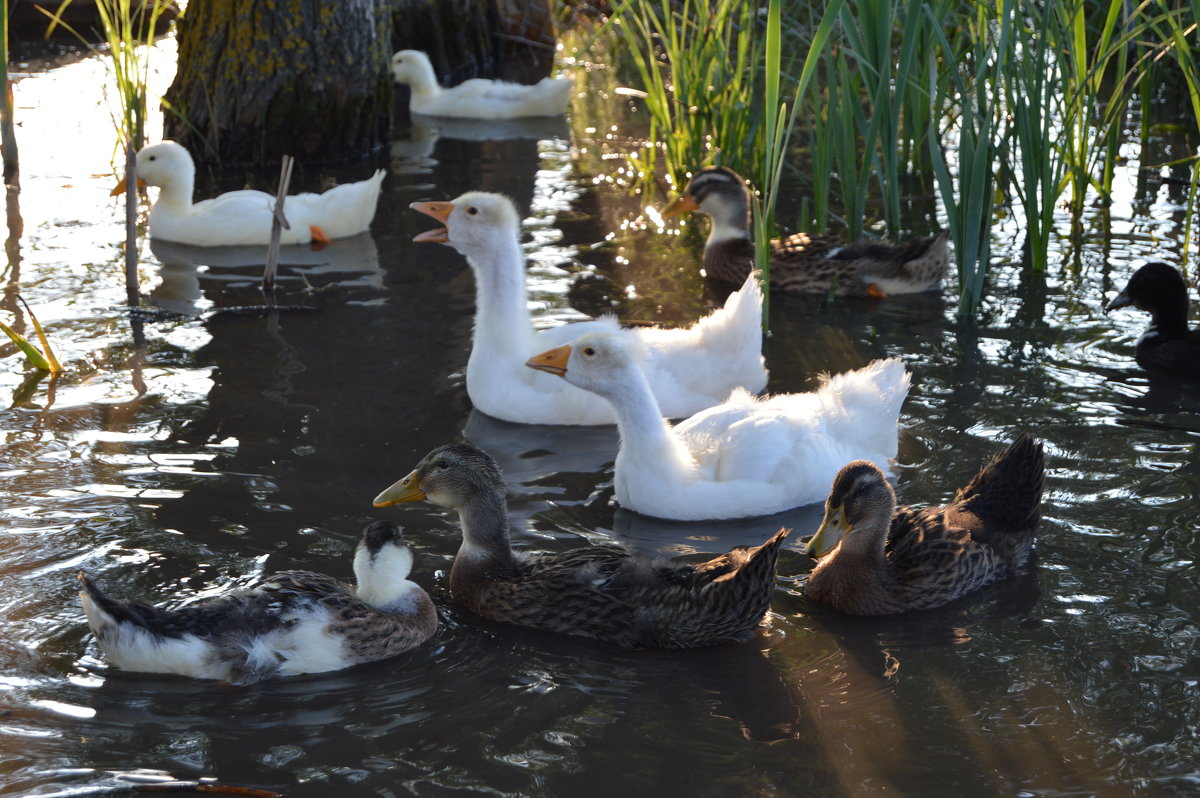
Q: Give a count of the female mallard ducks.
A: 3